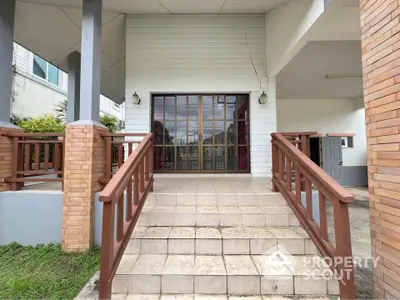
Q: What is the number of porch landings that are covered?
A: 1